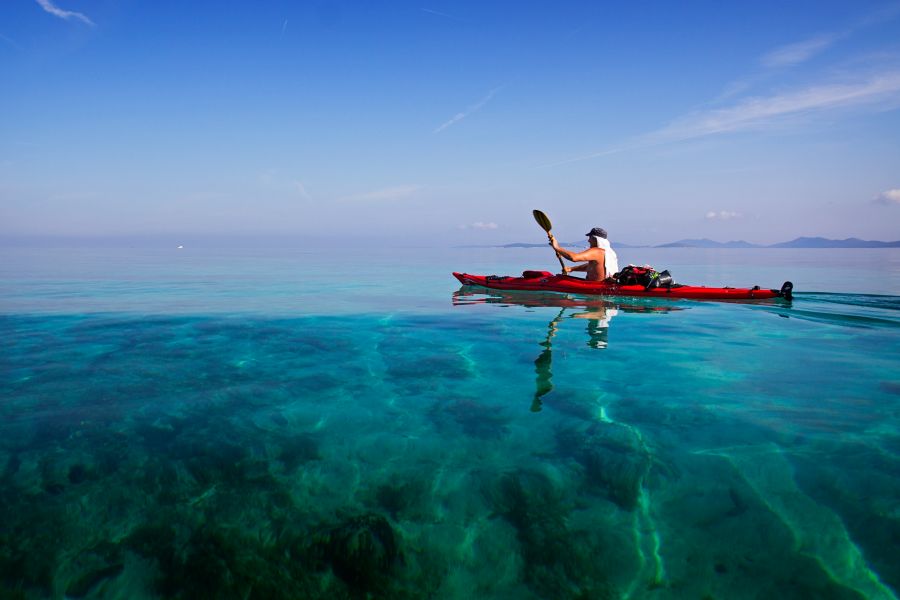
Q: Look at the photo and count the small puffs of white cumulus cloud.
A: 3